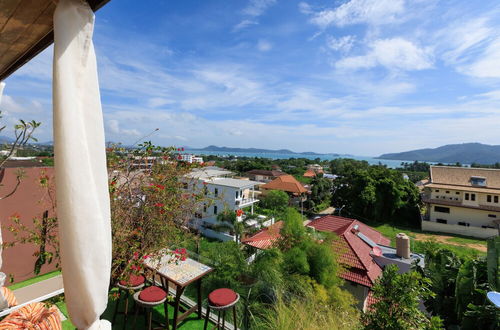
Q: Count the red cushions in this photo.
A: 3